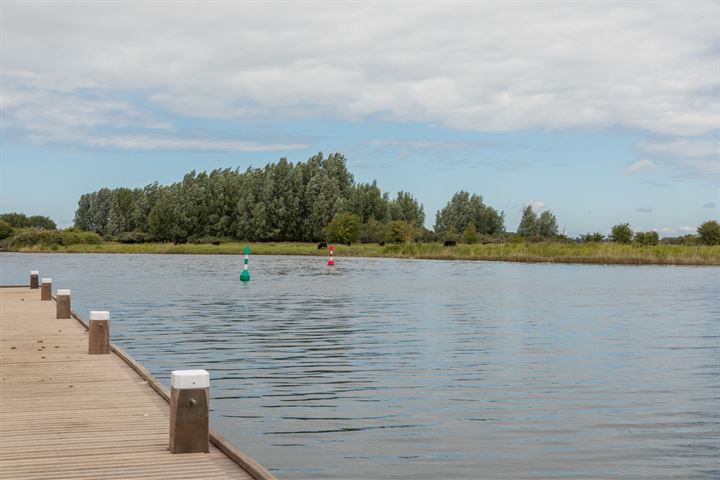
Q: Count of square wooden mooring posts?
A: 5